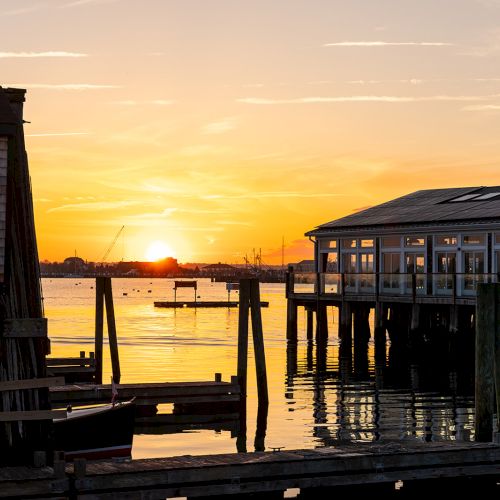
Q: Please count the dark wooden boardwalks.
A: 3